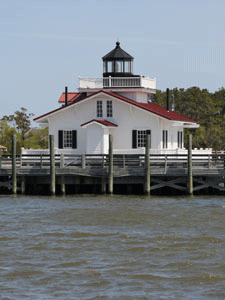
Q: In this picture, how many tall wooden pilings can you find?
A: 5